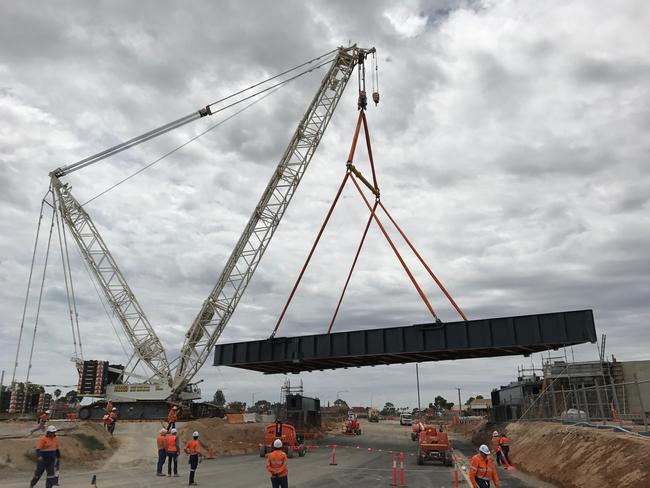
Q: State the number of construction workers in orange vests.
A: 12